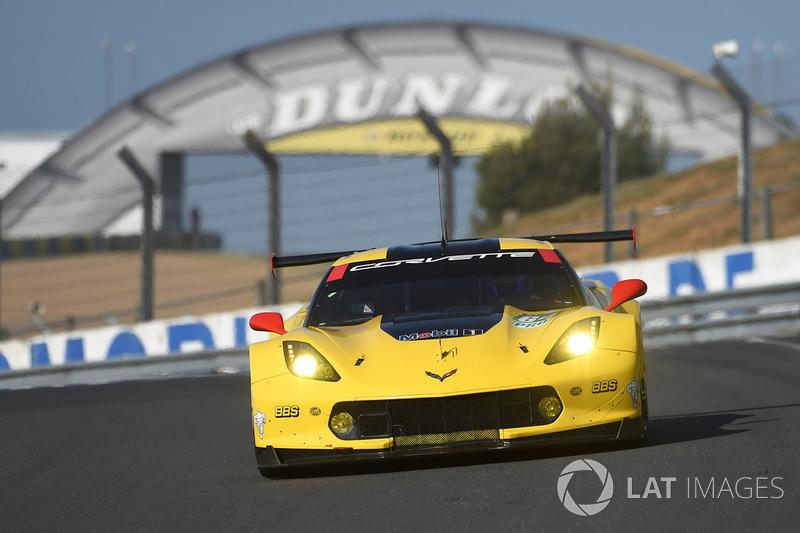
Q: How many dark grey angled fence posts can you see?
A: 5